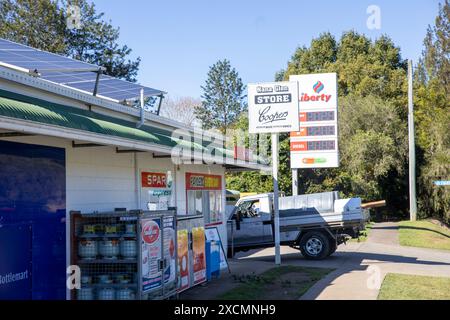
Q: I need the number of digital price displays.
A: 3